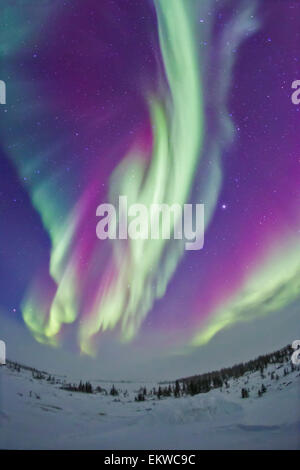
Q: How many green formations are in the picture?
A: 3